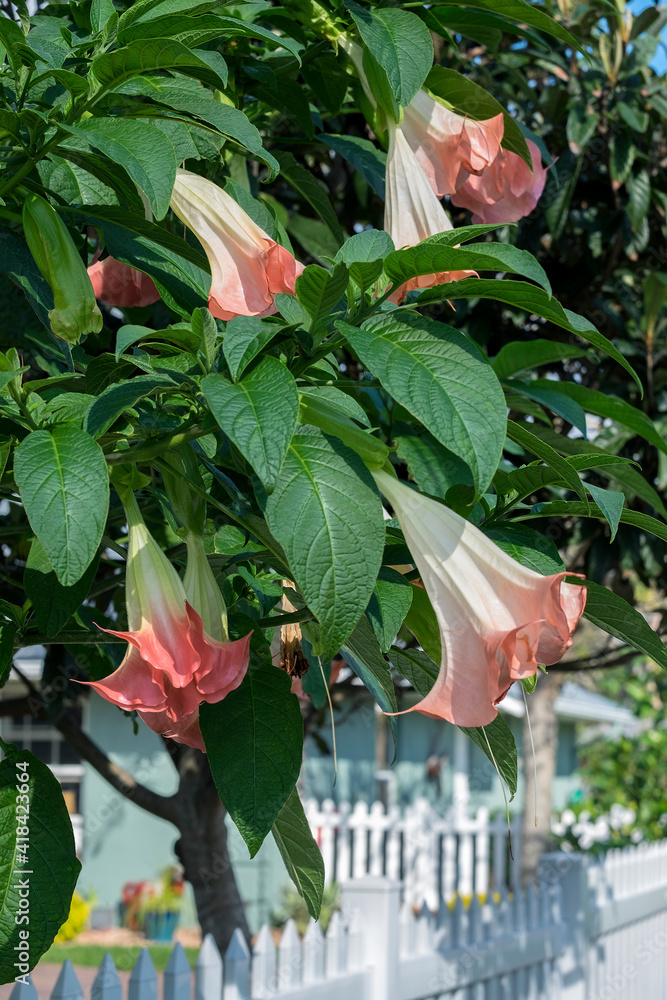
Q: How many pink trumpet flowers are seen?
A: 8